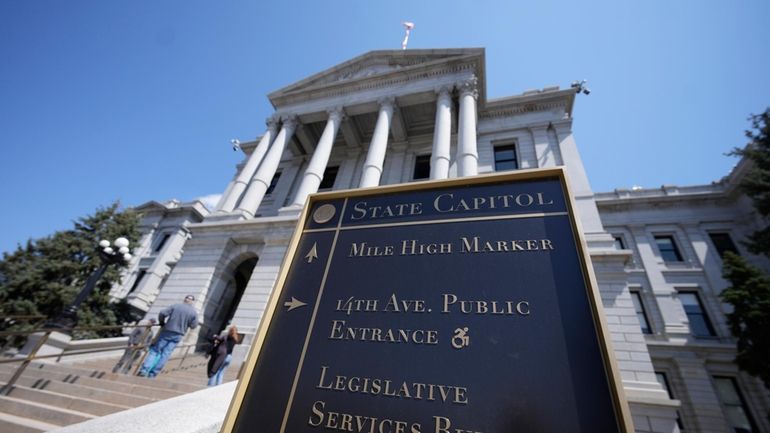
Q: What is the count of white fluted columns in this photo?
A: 6